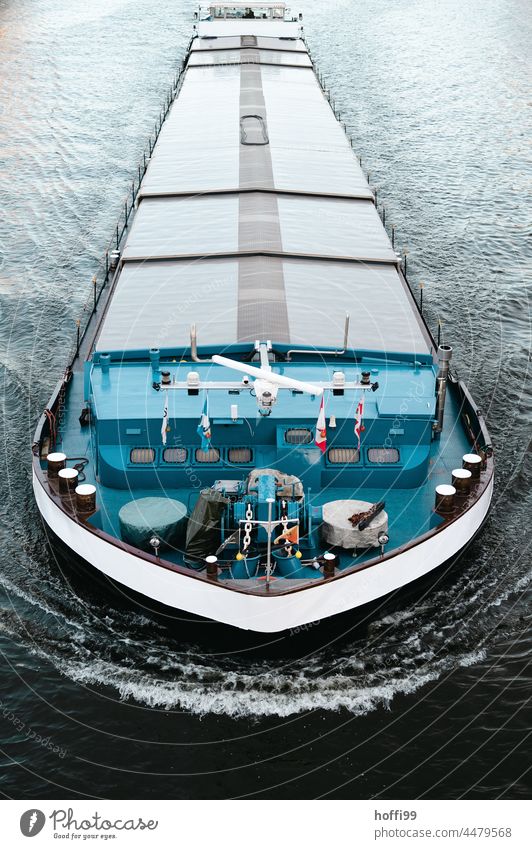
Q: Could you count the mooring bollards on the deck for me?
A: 8